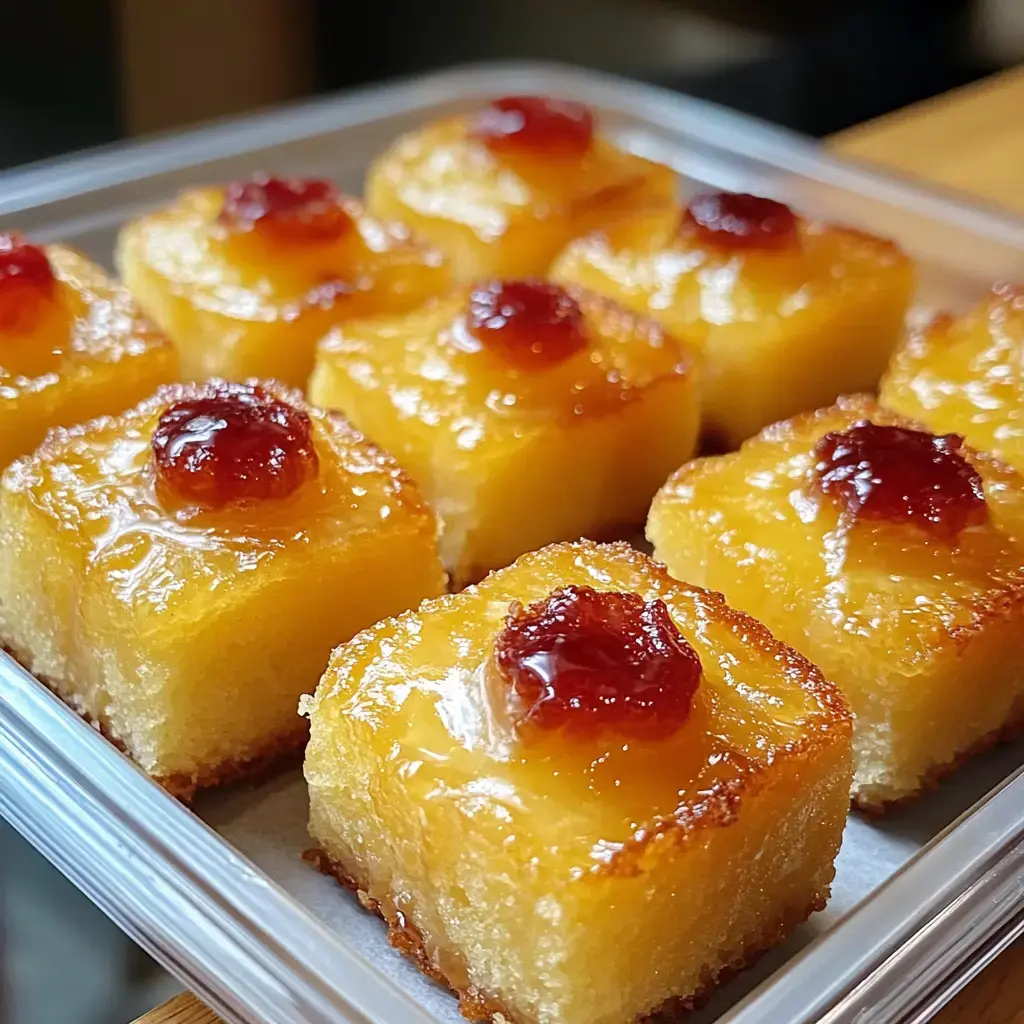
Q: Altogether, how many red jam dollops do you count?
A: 8